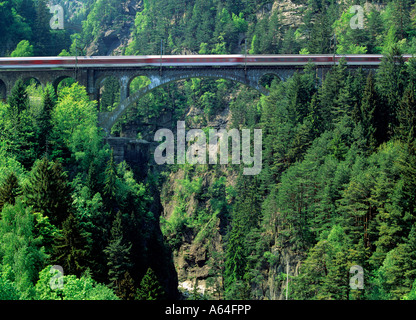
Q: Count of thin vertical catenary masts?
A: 4